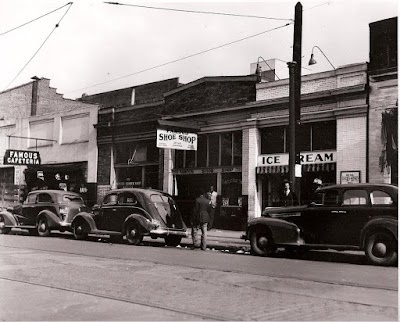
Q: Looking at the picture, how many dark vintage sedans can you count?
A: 3